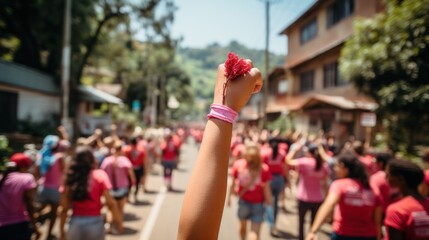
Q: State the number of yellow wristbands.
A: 0